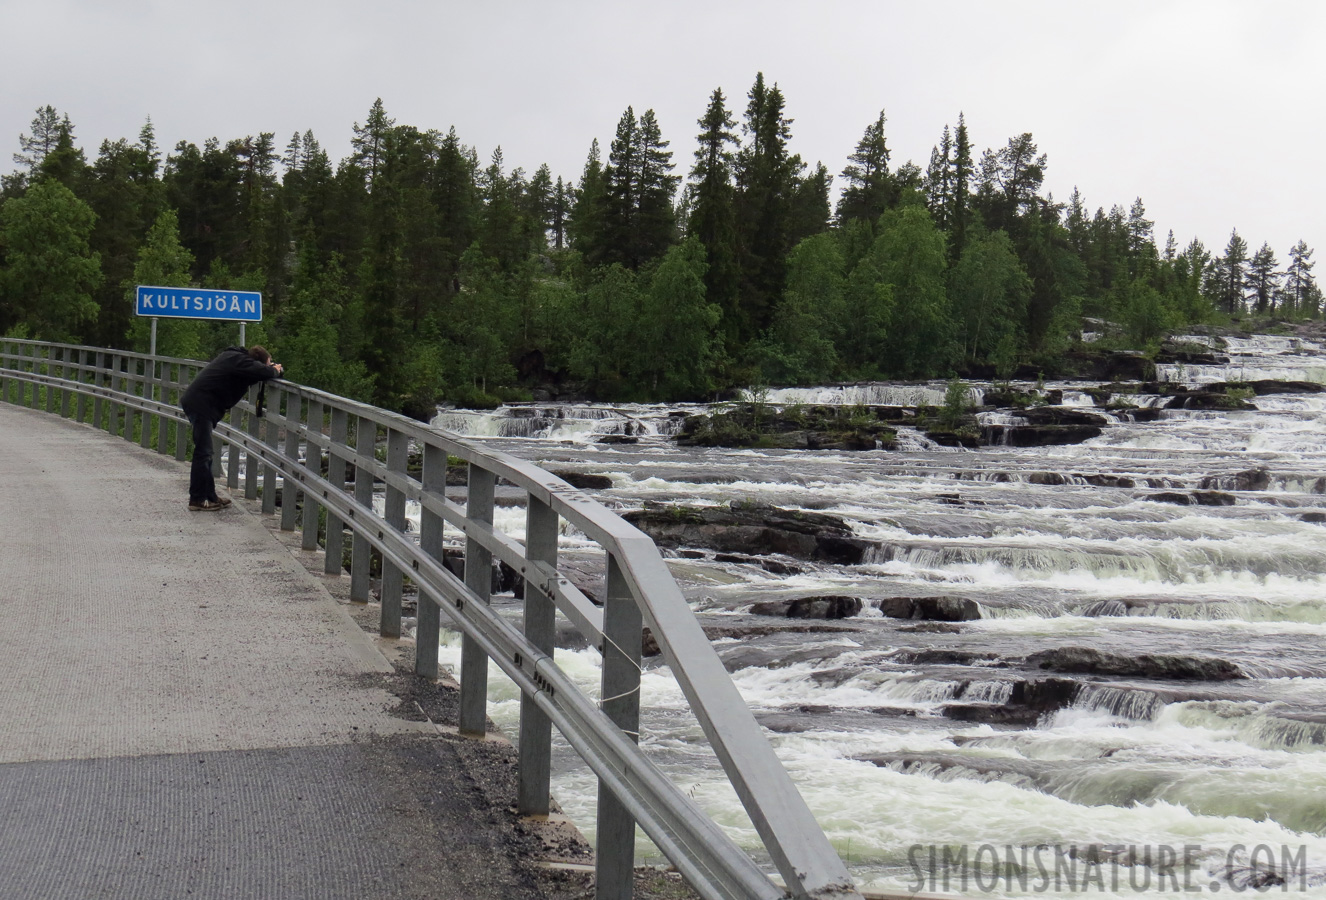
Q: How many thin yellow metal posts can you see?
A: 0